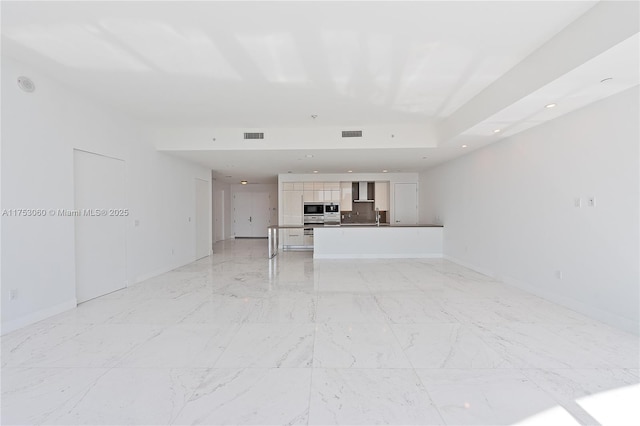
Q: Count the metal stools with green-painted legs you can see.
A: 0